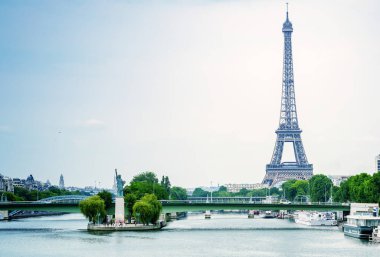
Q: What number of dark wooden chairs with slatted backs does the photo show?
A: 0